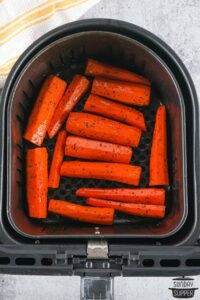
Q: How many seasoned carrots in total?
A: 14